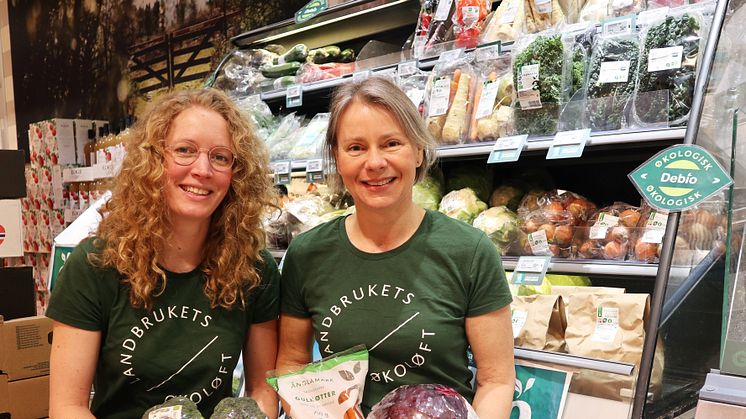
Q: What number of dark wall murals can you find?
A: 1